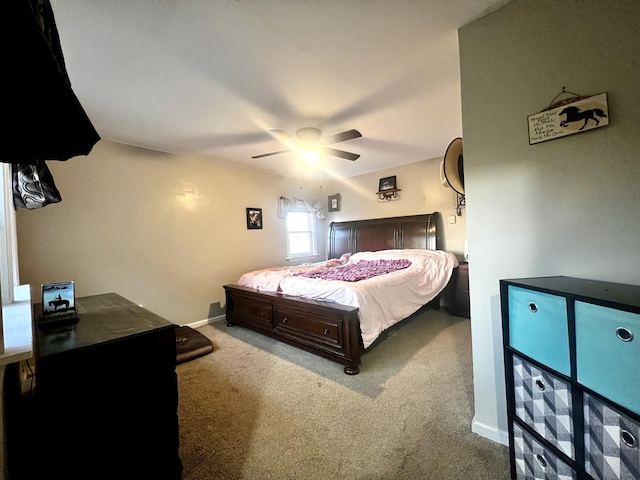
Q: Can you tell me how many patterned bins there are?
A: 3